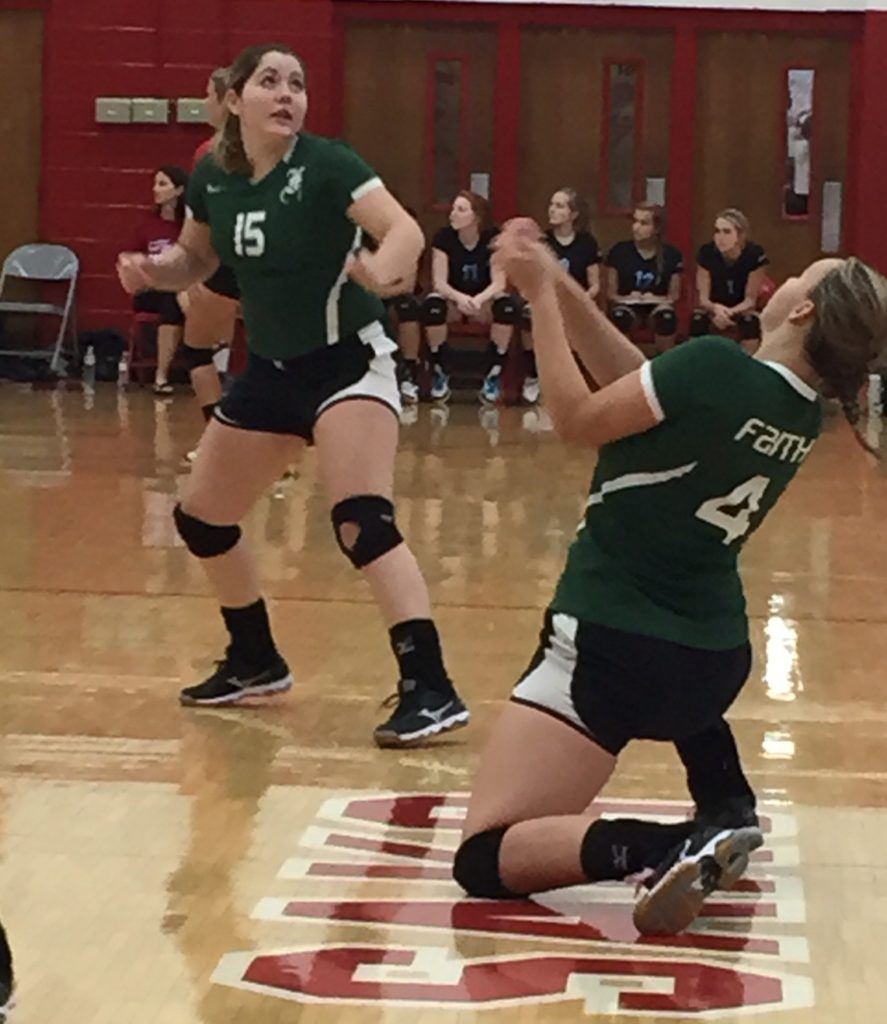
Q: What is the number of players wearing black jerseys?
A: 4